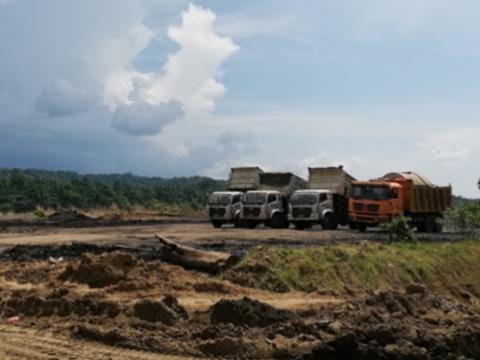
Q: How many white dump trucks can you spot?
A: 3